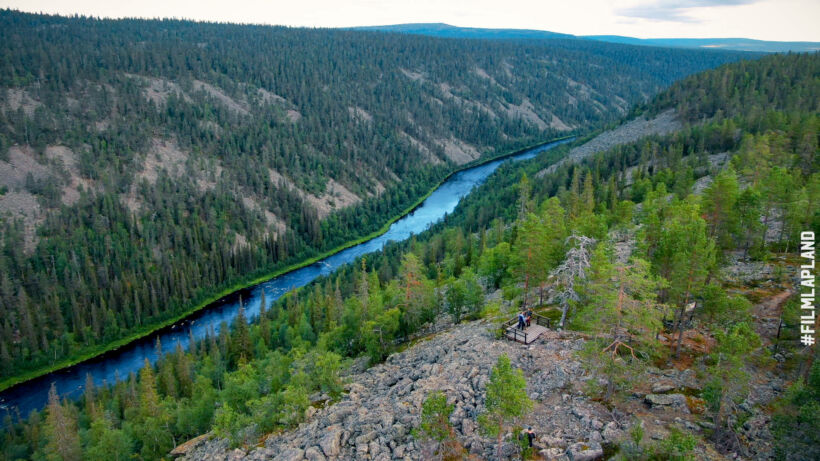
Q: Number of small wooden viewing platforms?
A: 1